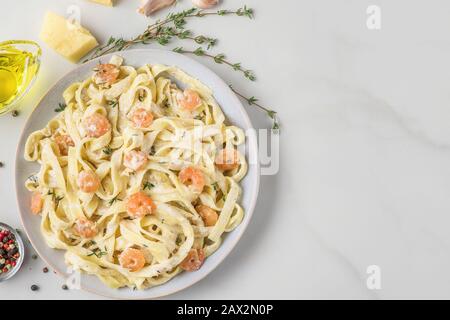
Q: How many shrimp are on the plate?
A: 15